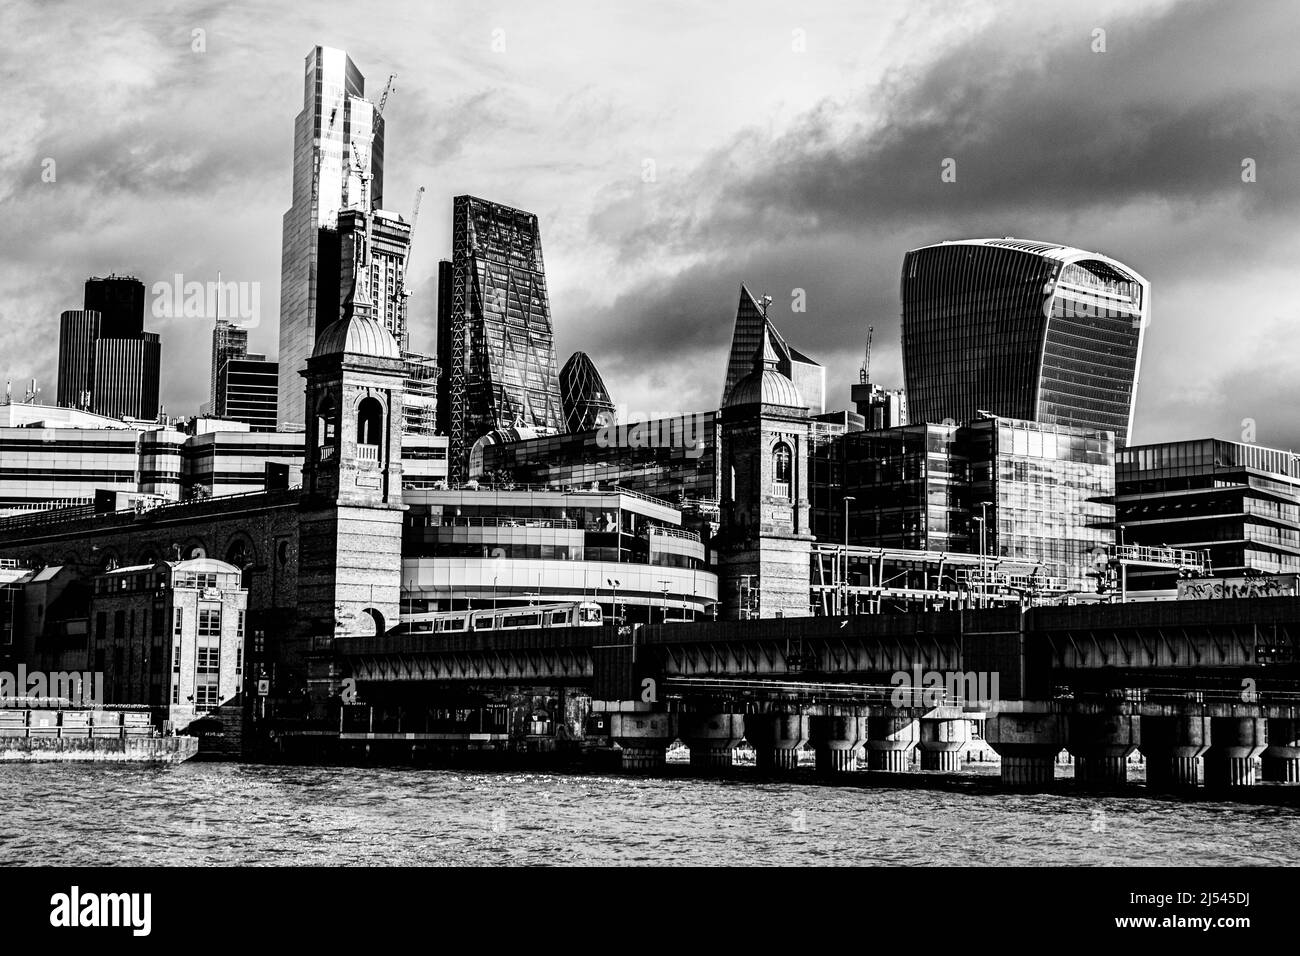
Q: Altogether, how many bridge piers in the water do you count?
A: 11